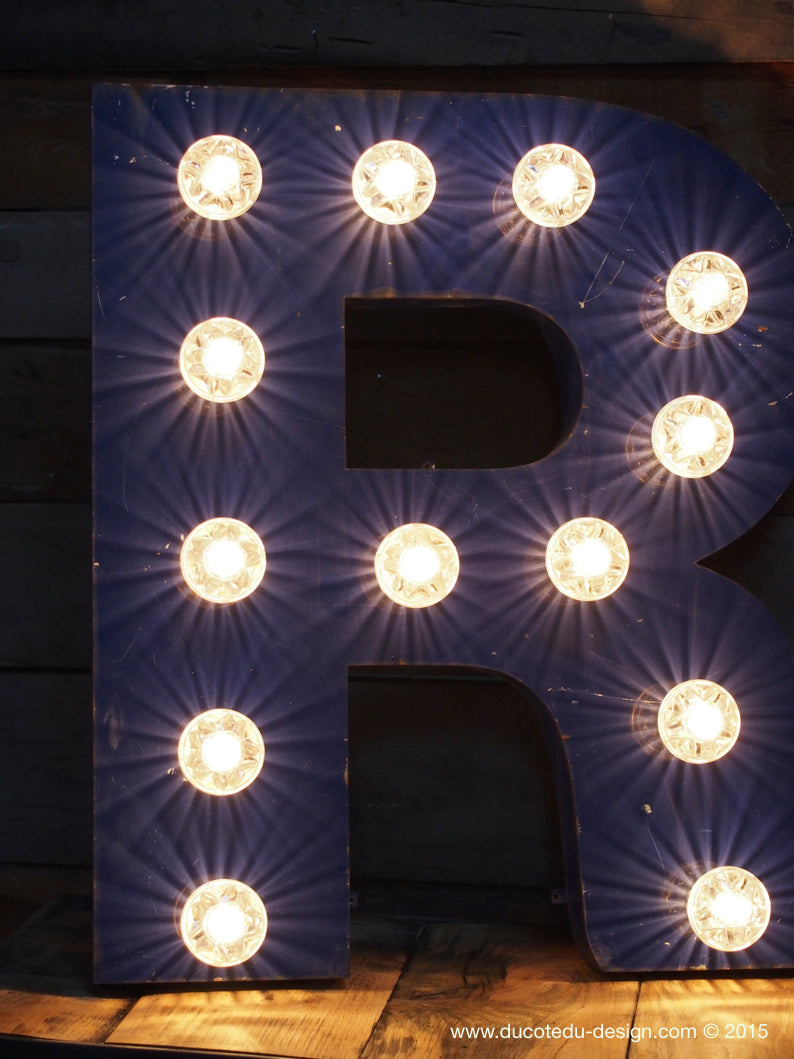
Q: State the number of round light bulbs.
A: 13